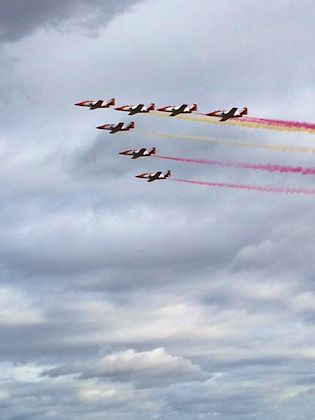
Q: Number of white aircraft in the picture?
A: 7